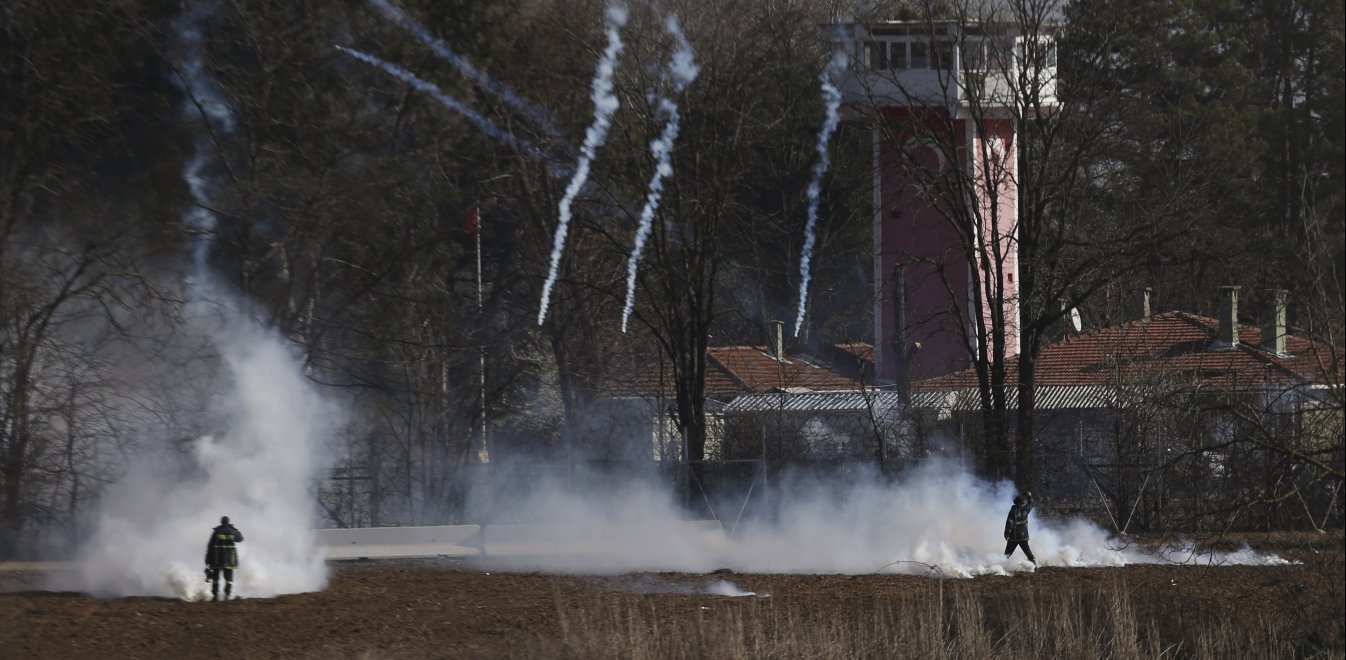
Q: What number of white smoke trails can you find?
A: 6